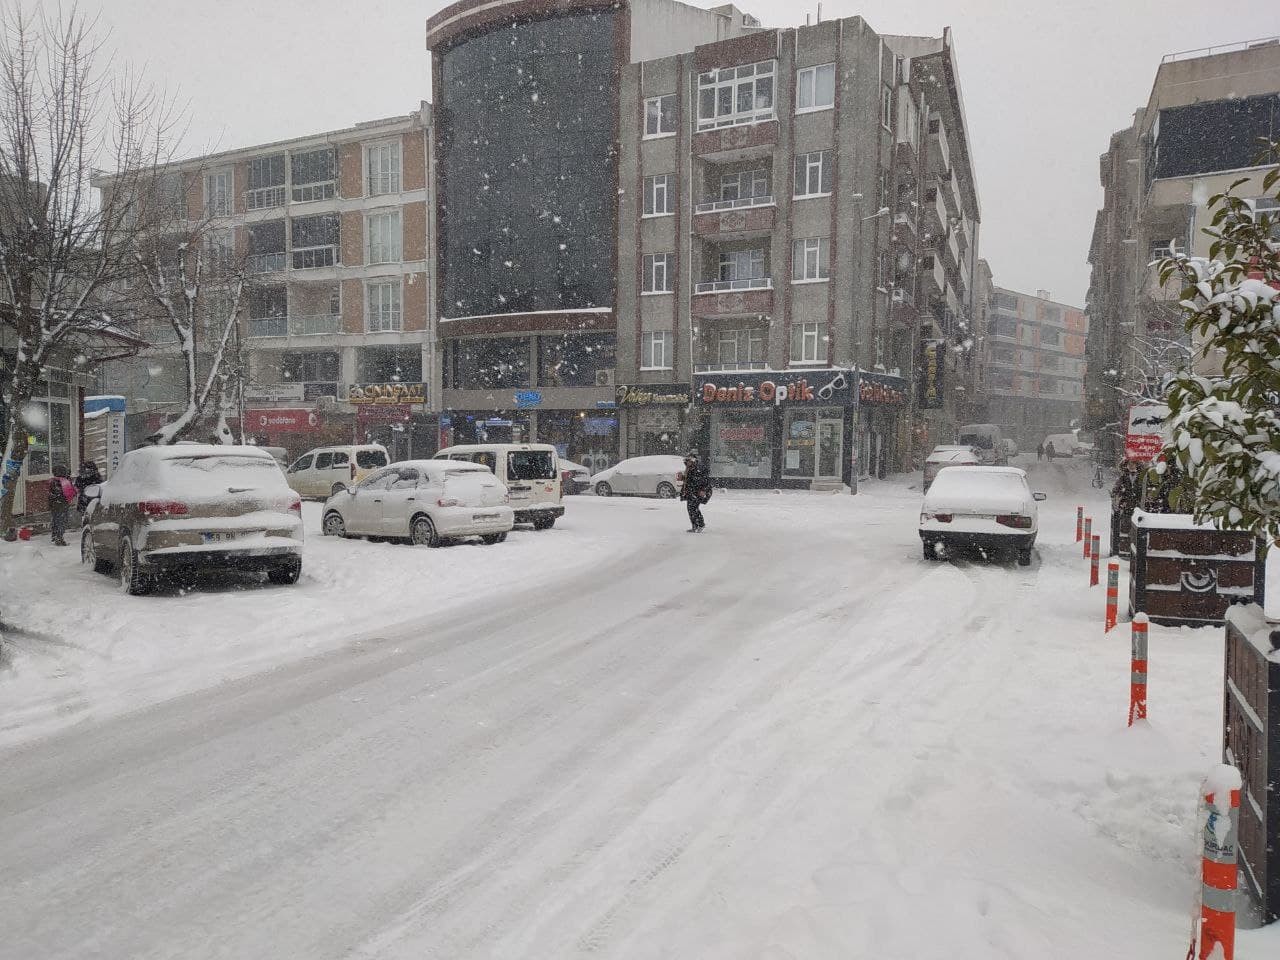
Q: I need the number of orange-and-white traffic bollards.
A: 6